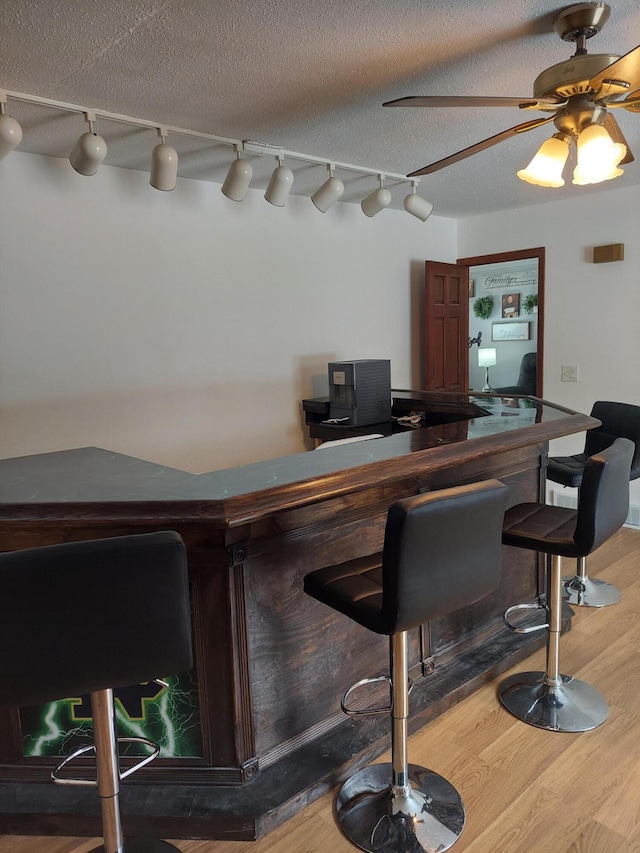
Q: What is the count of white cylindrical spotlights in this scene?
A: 8